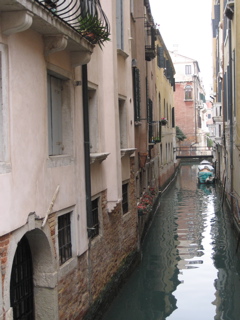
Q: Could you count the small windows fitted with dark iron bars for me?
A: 3